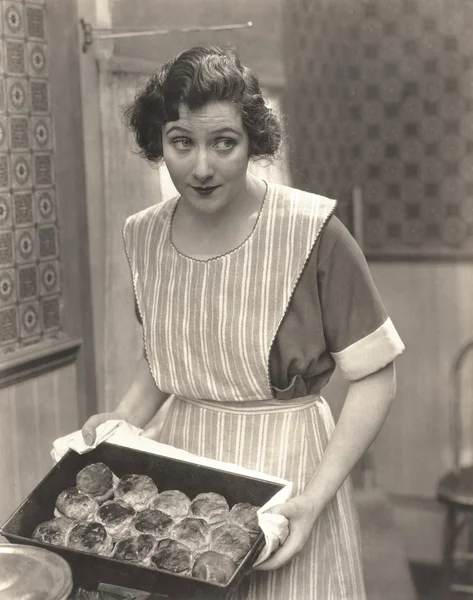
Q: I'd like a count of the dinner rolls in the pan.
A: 15